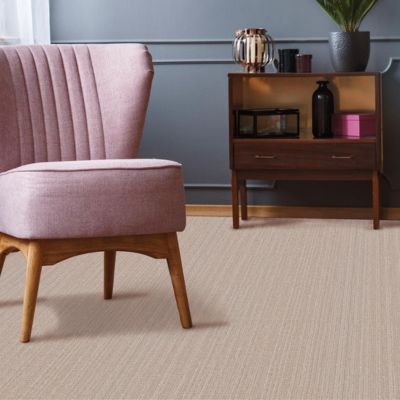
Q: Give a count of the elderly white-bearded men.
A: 0